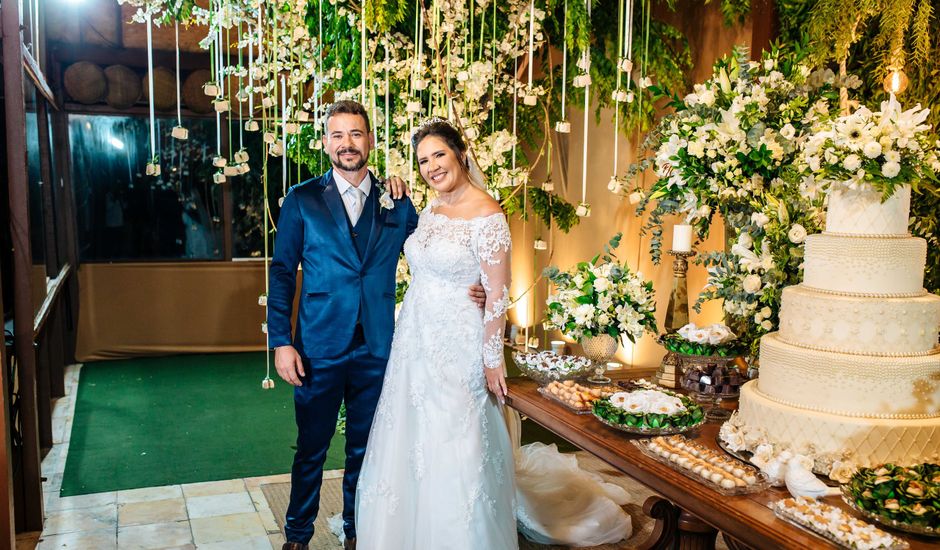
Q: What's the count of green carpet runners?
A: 1